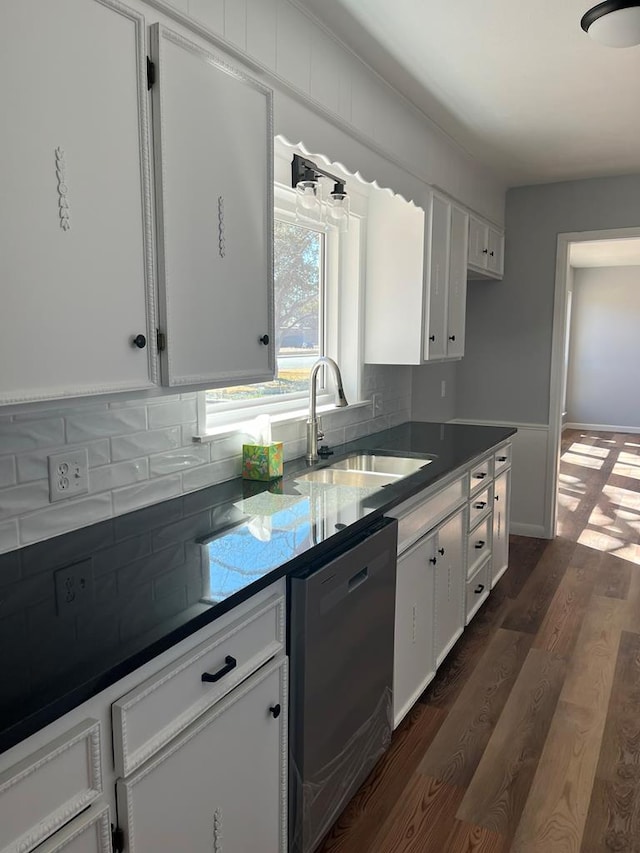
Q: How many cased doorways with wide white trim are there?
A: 1